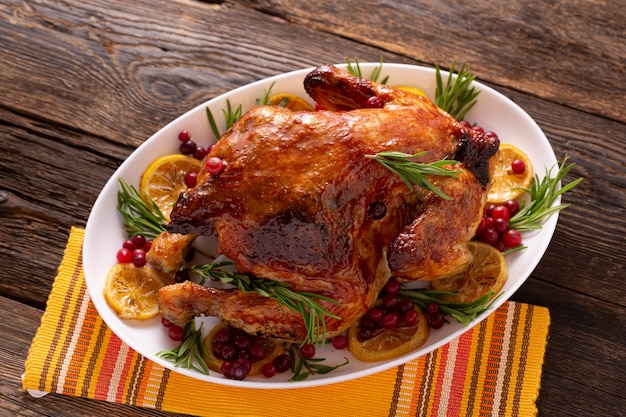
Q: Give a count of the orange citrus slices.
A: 8